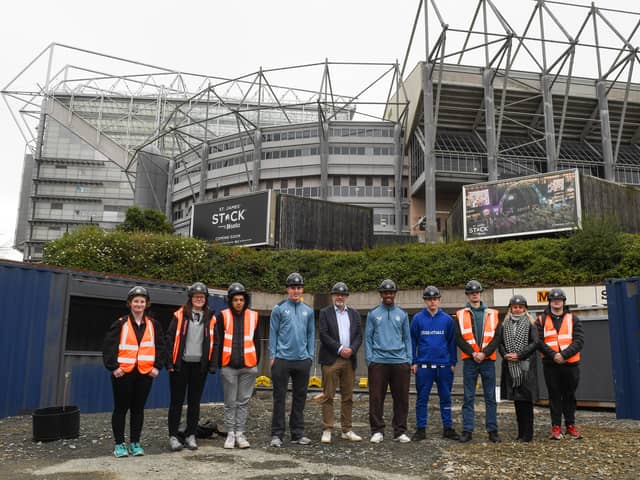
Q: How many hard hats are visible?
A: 10